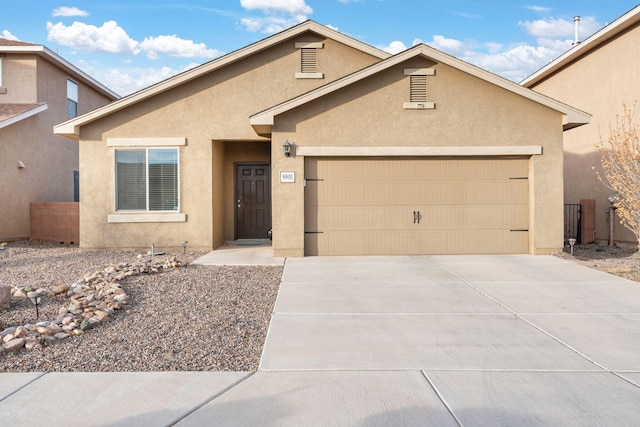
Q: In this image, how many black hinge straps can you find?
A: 4